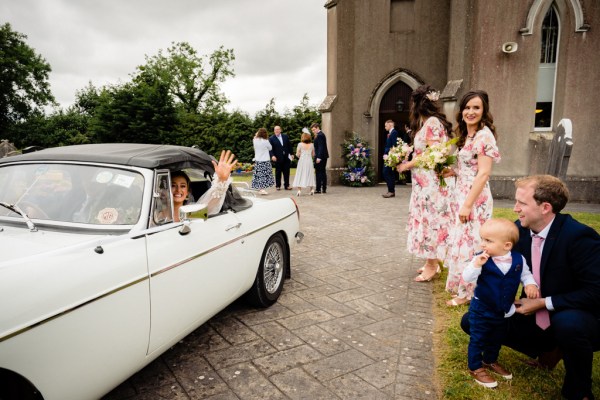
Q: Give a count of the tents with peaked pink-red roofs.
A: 0